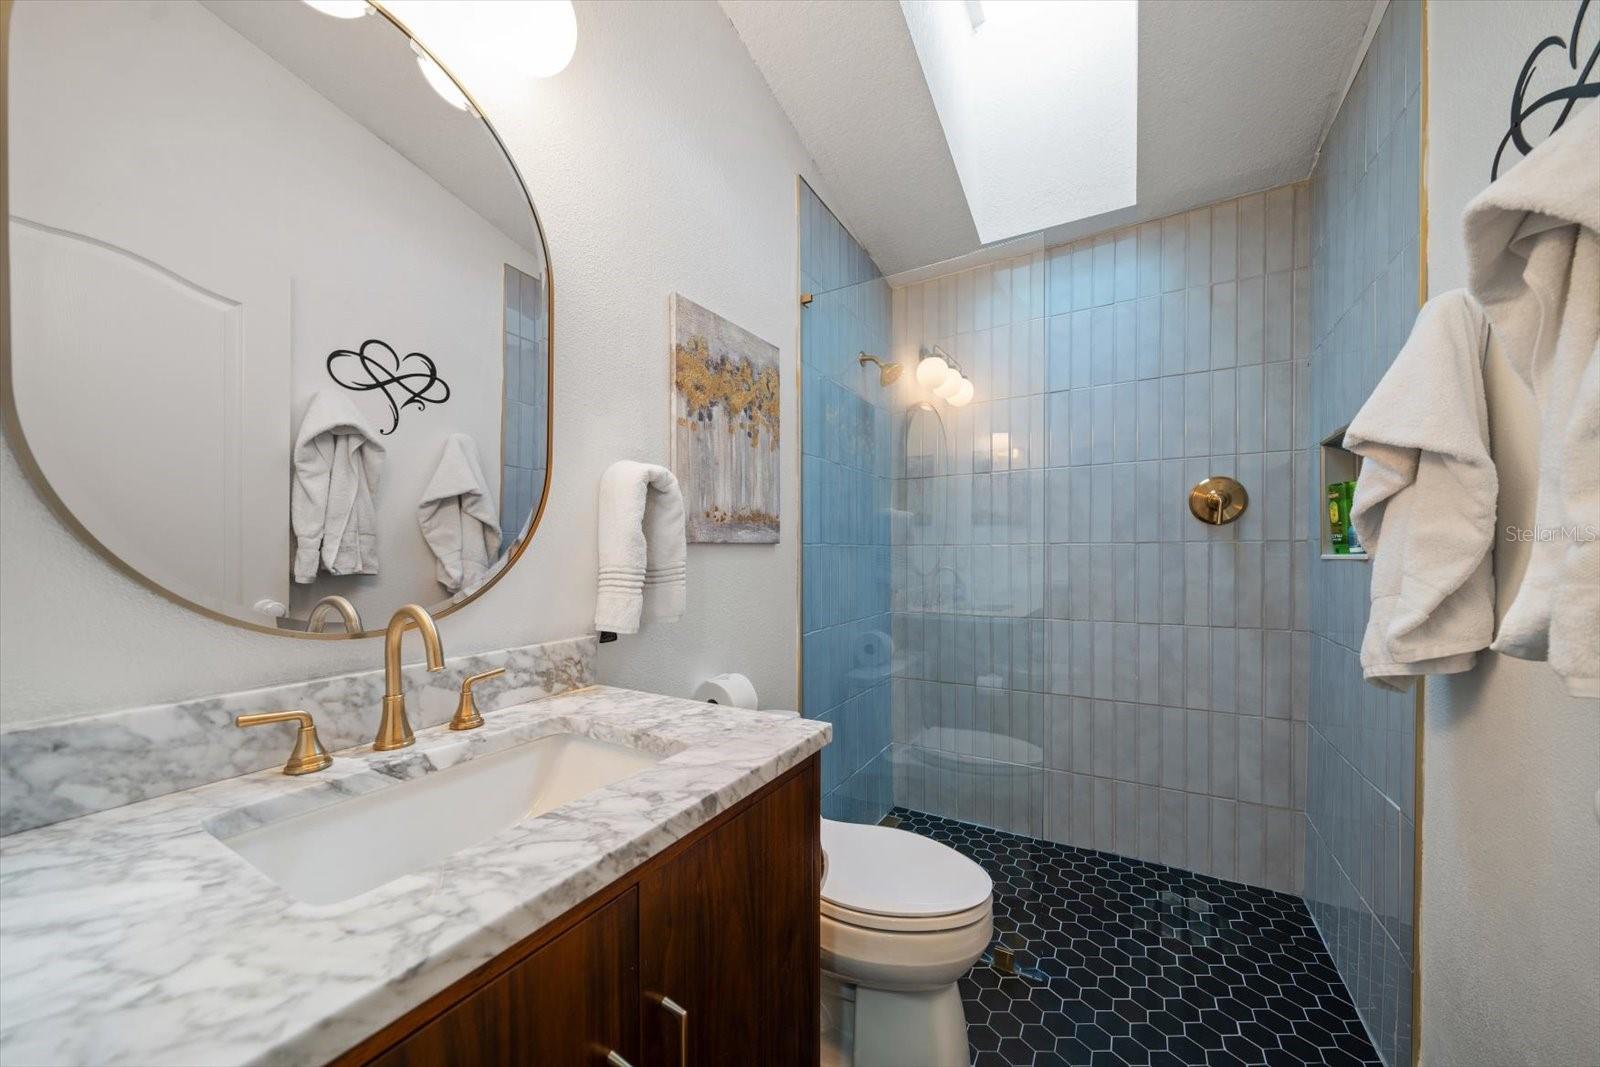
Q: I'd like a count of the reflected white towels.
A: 2